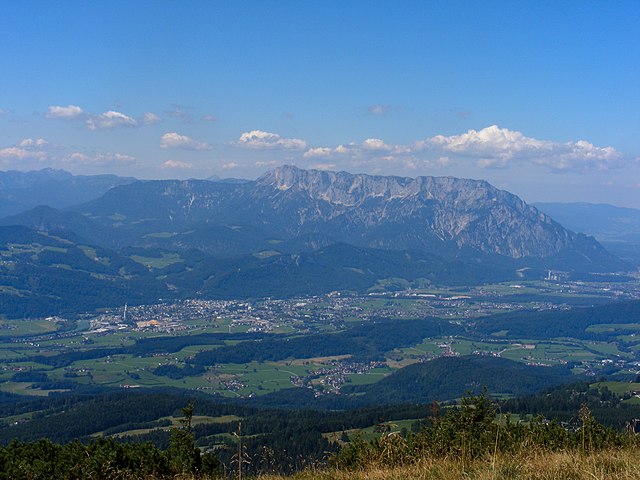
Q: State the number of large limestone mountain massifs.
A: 1